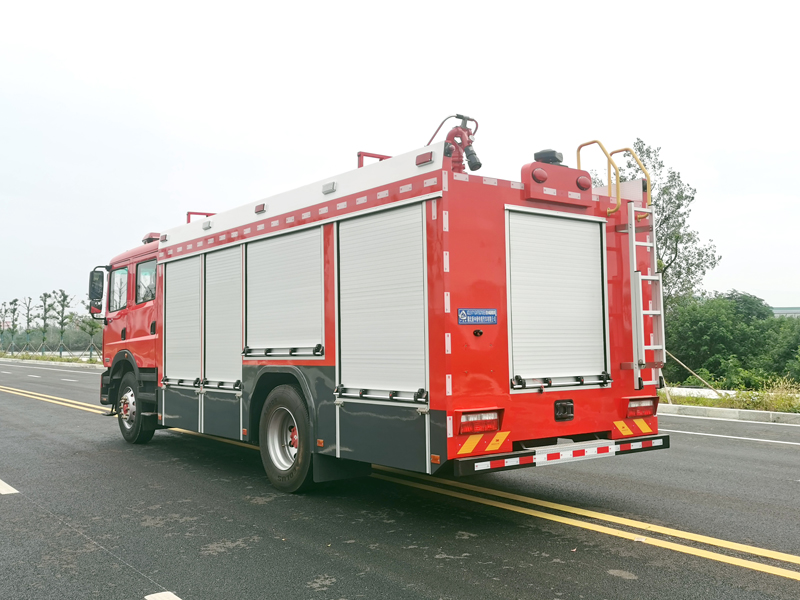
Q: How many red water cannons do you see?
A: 1